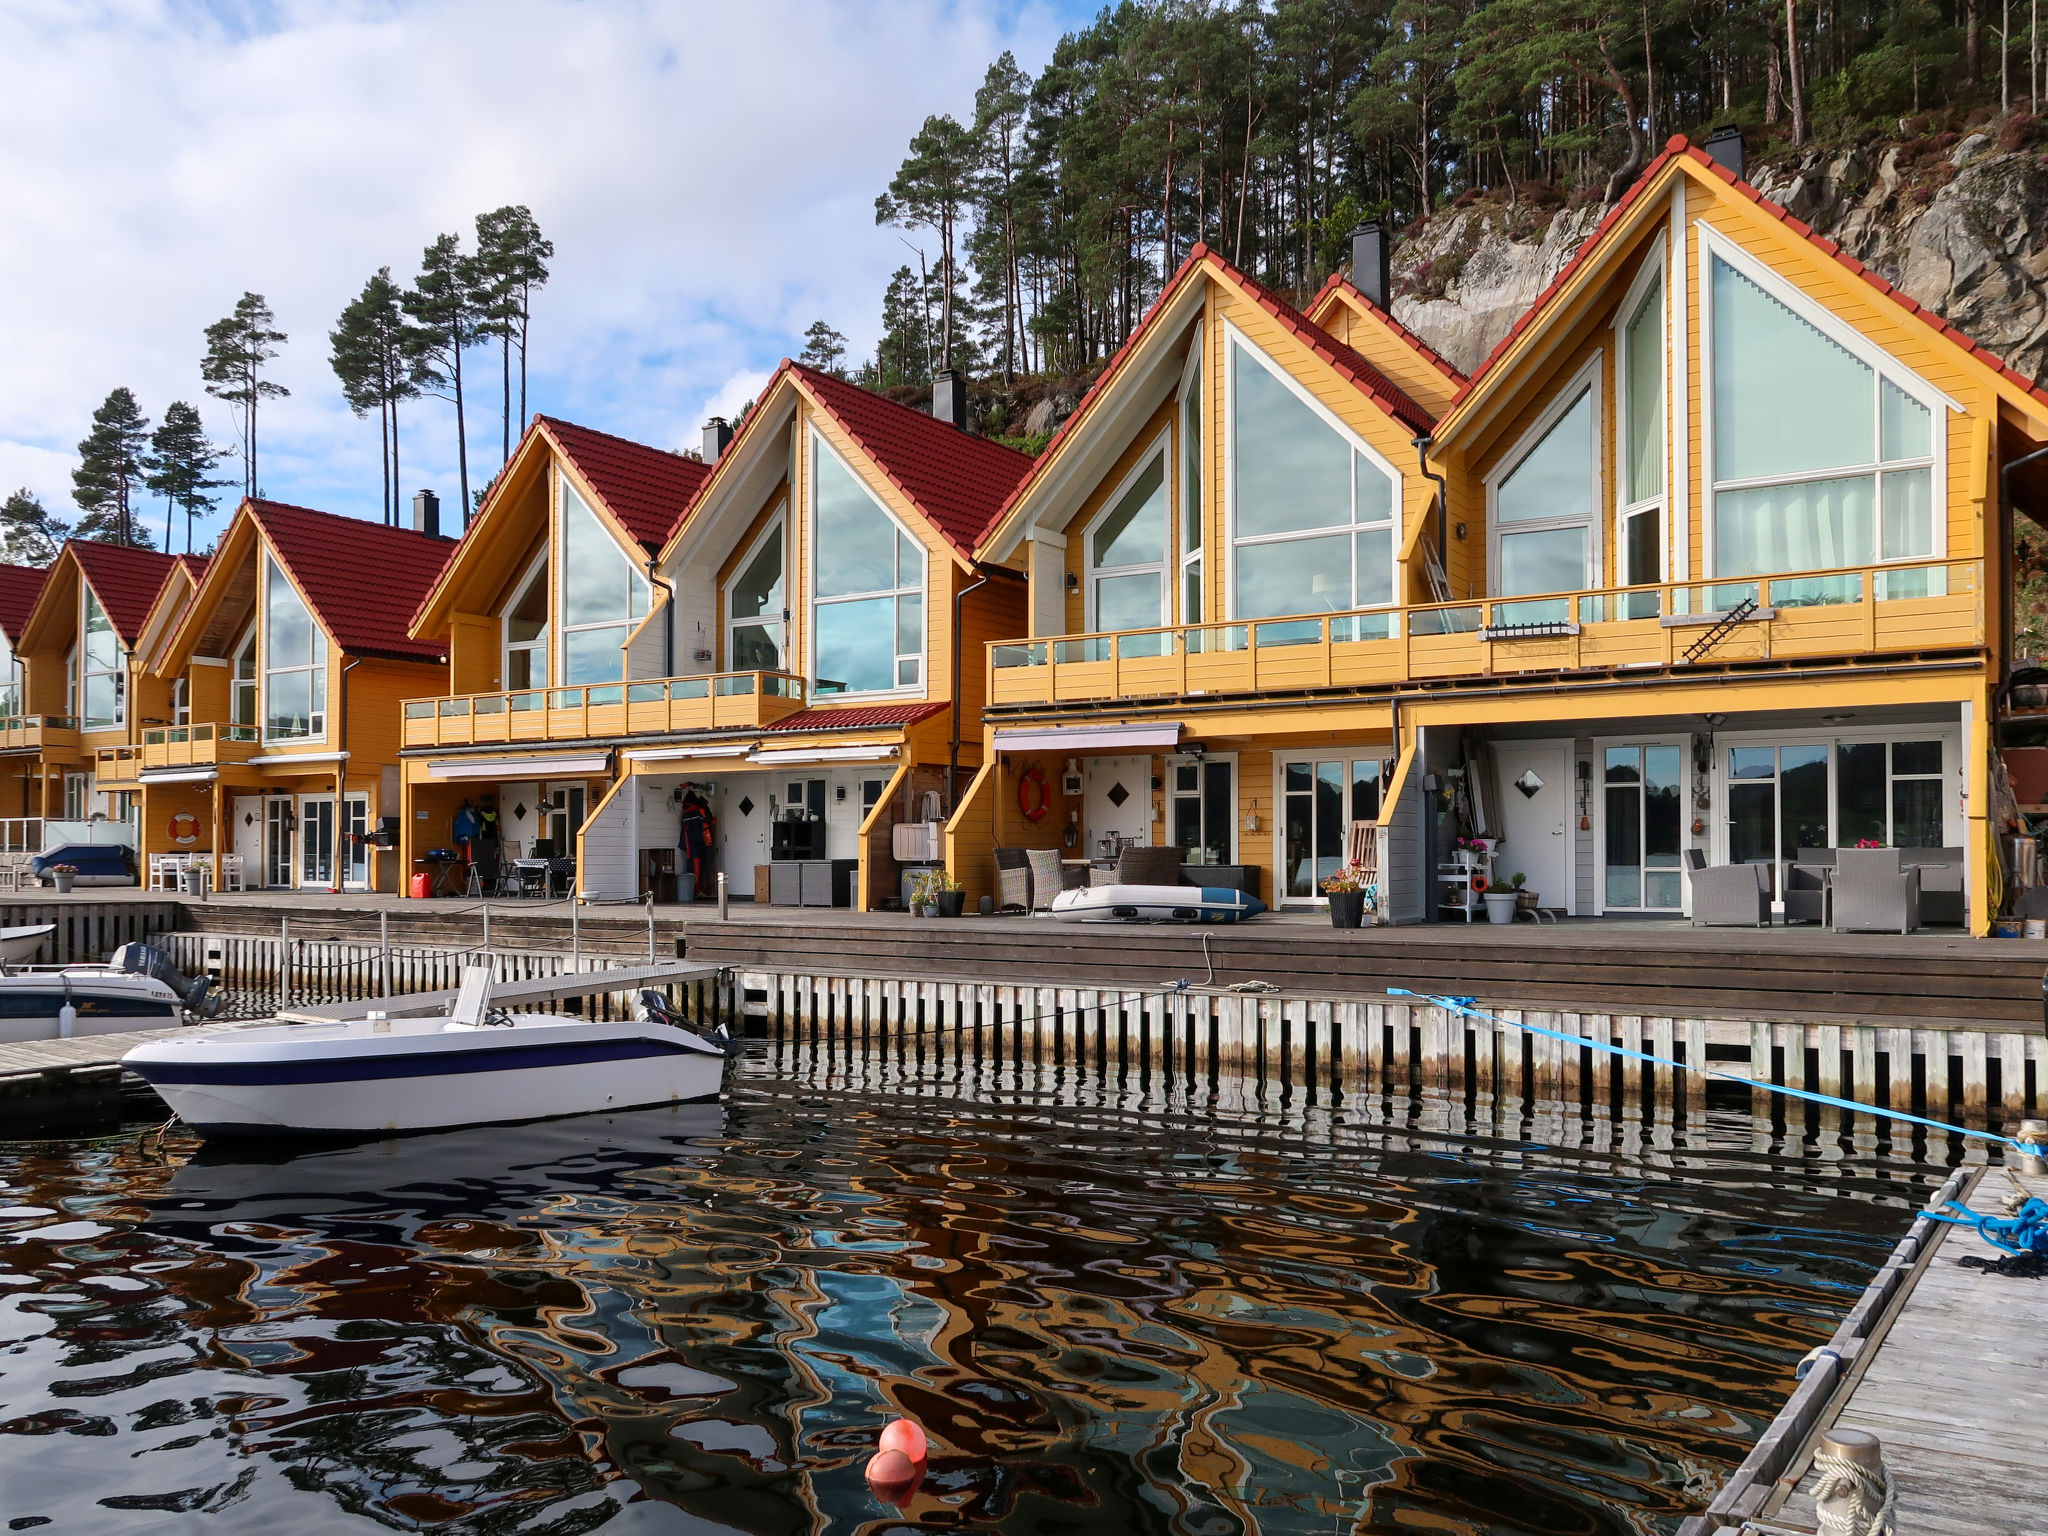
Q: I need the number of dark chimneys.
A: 5